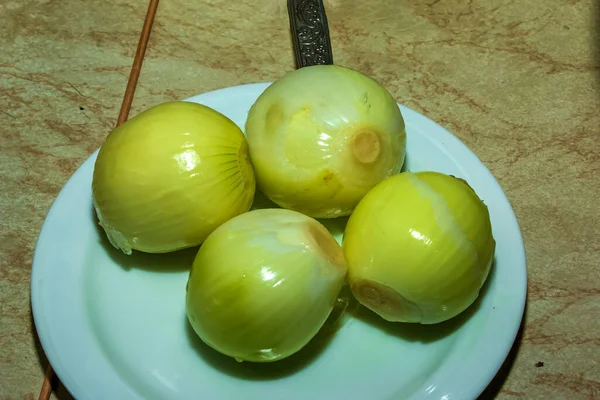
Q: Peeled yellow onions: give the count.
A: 4